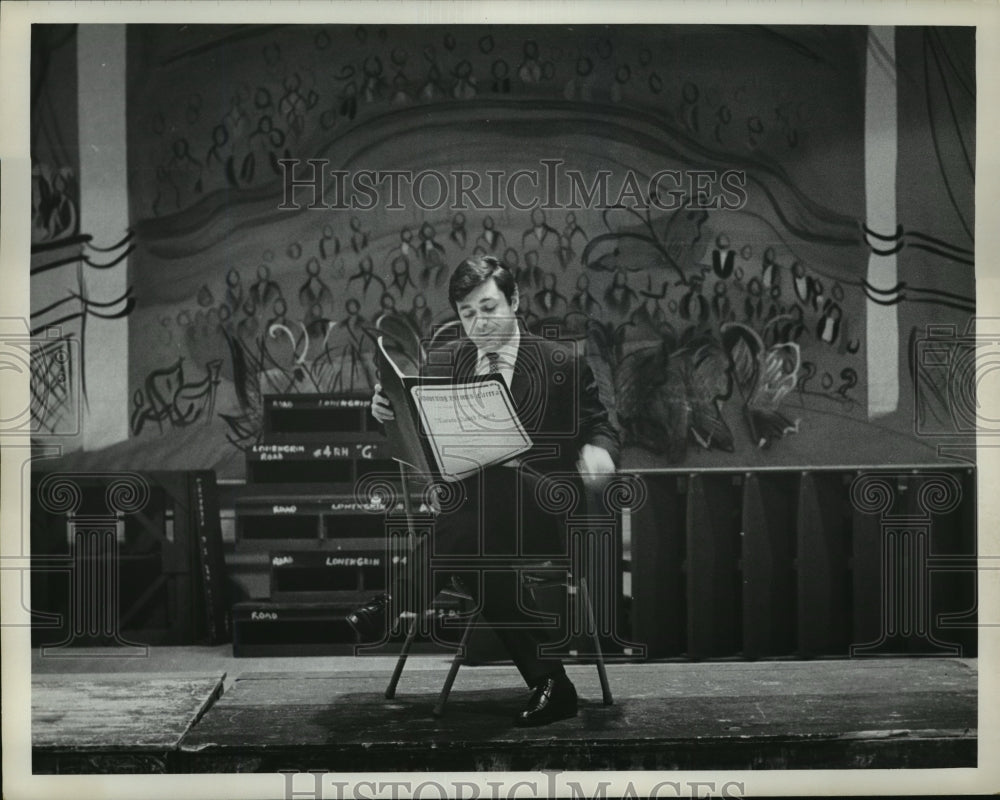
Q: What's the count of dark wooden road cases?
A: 5